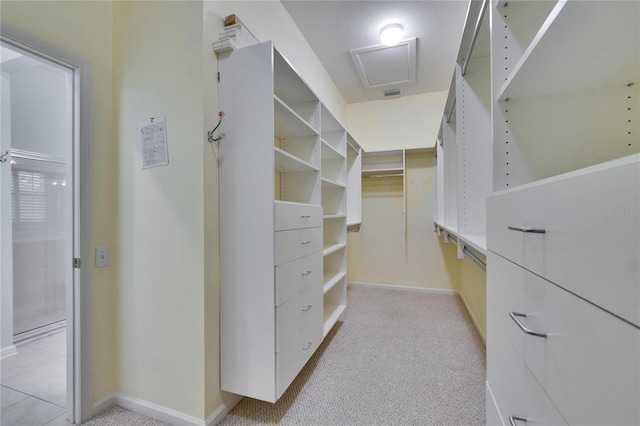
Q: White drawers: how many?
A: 8